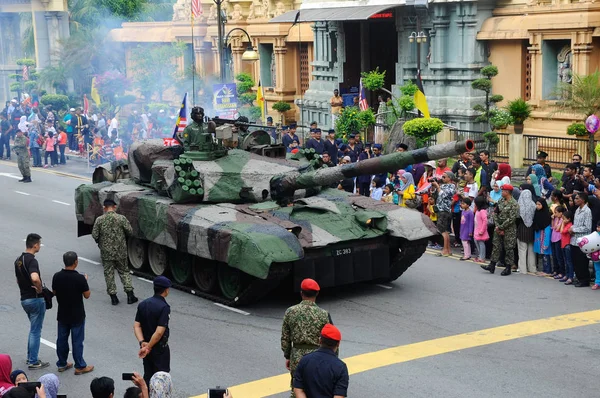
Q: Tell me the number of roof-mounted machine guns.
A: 1